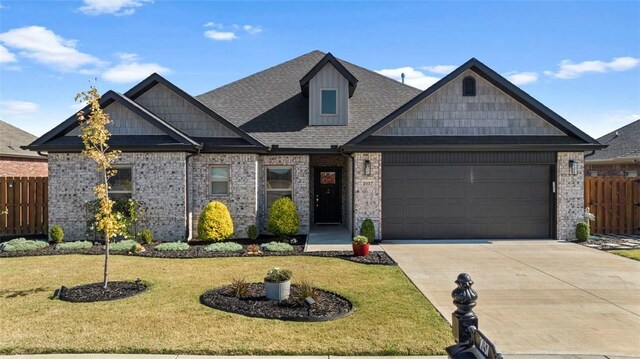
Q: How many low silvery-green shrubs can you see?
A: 6